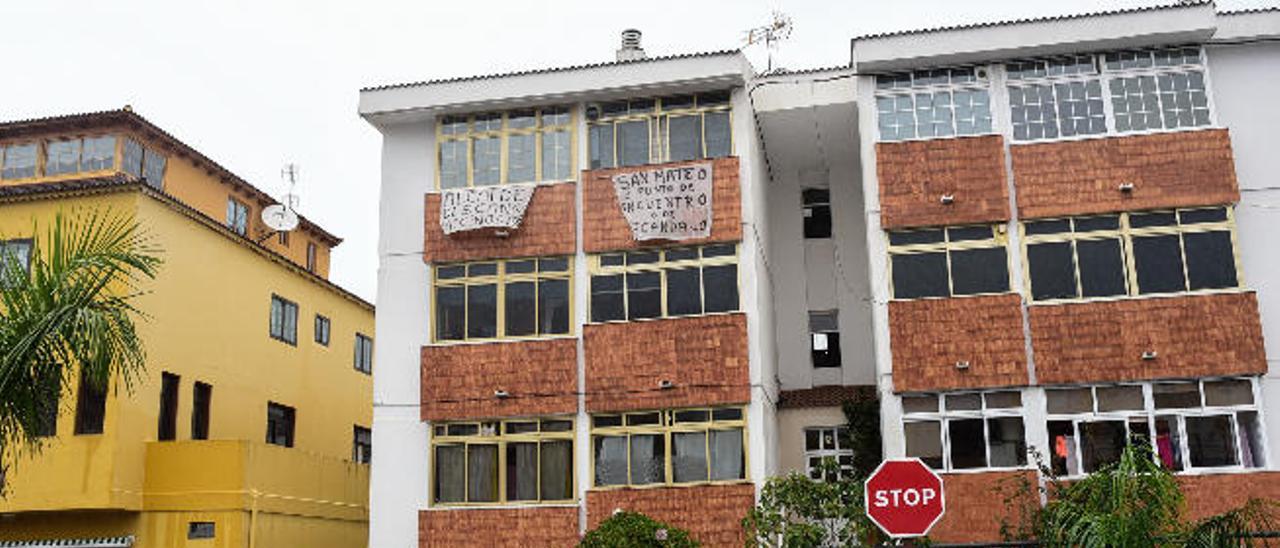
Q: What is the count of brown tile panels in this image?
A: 12